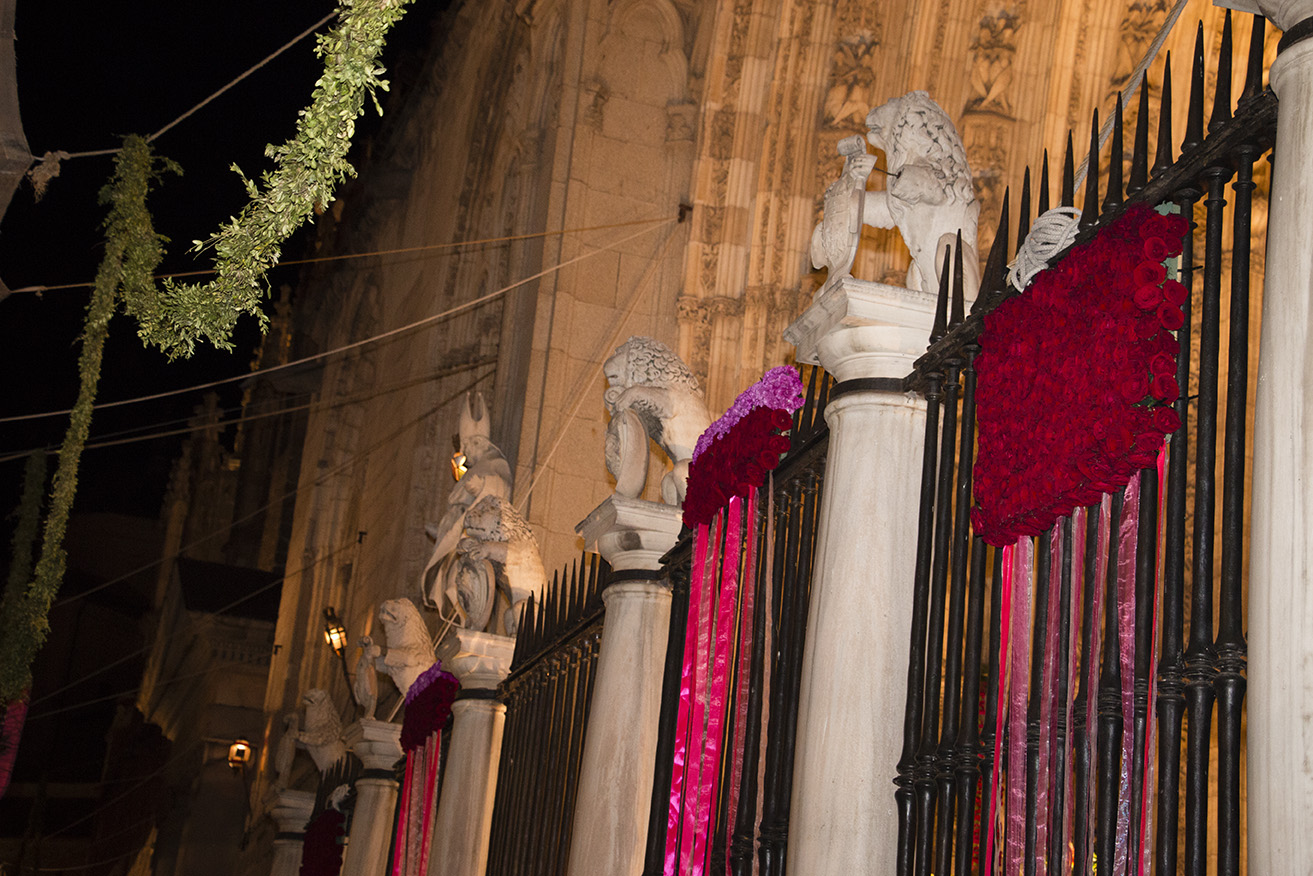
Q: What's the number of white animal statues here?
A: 5